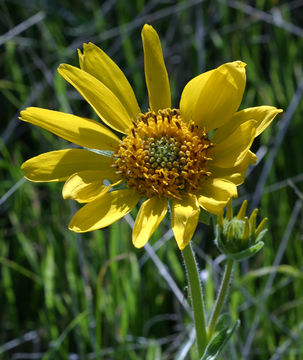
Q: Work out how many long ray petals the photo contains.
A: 14